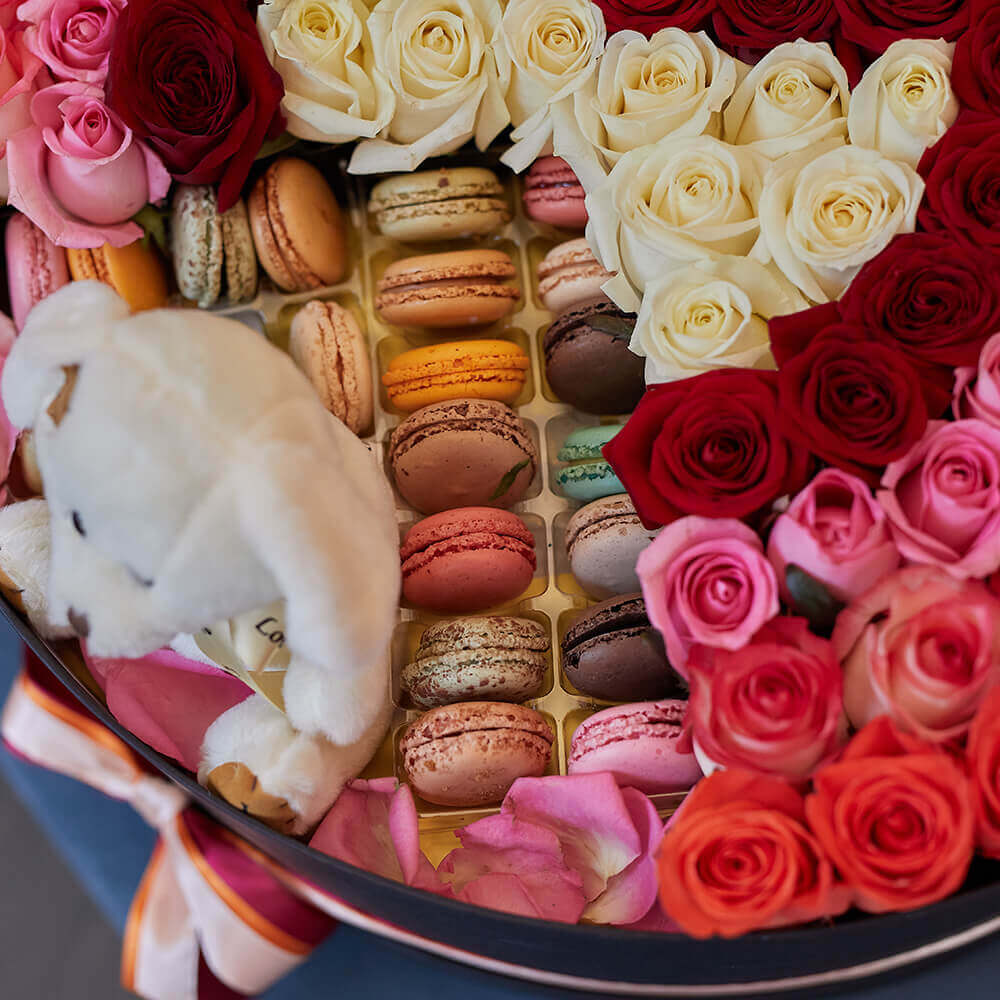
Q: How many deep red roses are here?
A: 9